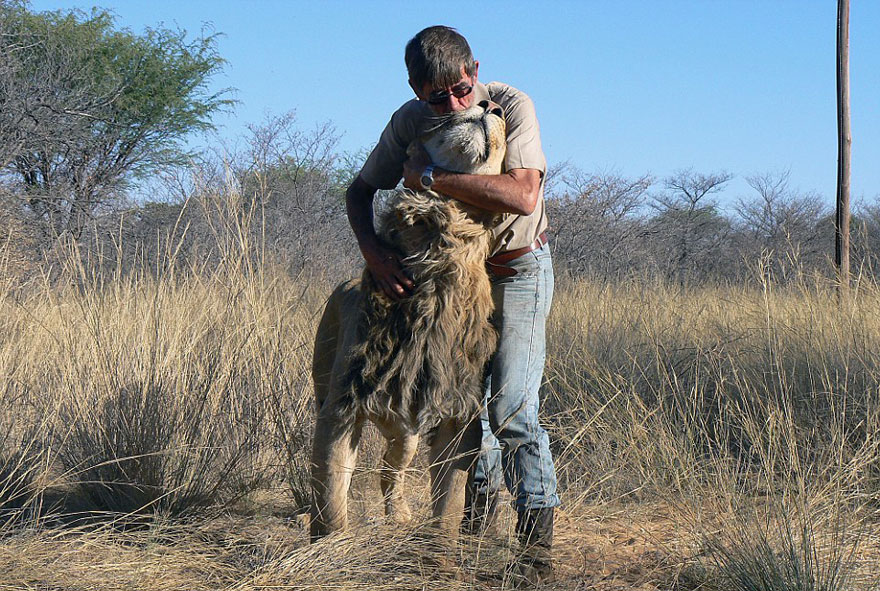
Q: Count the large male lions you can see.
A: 1